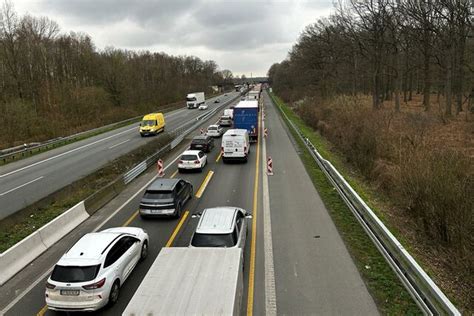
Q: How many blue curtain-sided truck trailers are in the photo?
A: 1